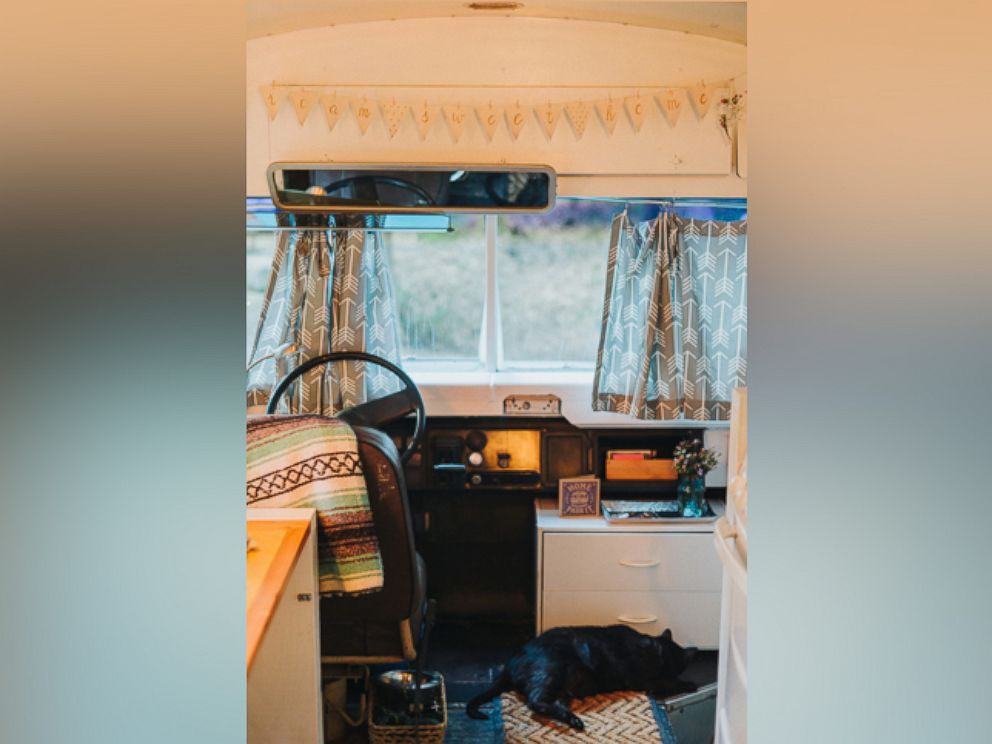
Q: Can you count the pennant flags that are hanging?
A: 15